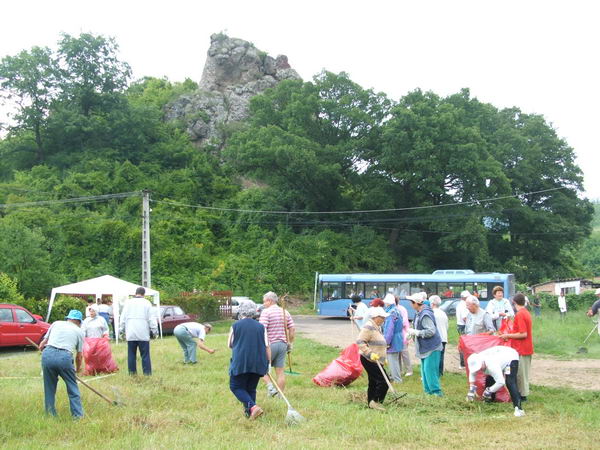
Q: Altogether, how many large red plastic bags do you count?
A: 3